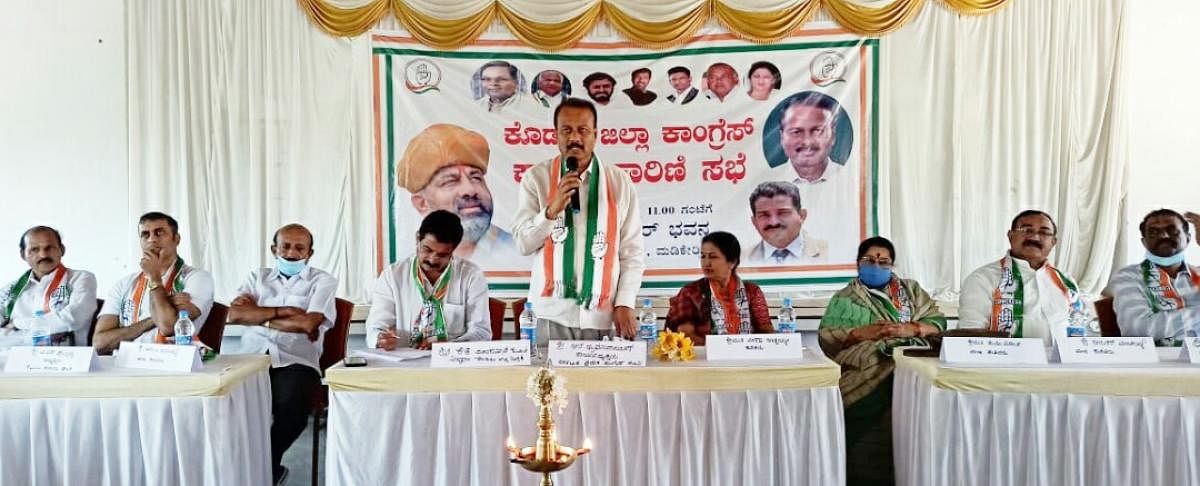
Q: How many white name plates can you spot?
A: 8